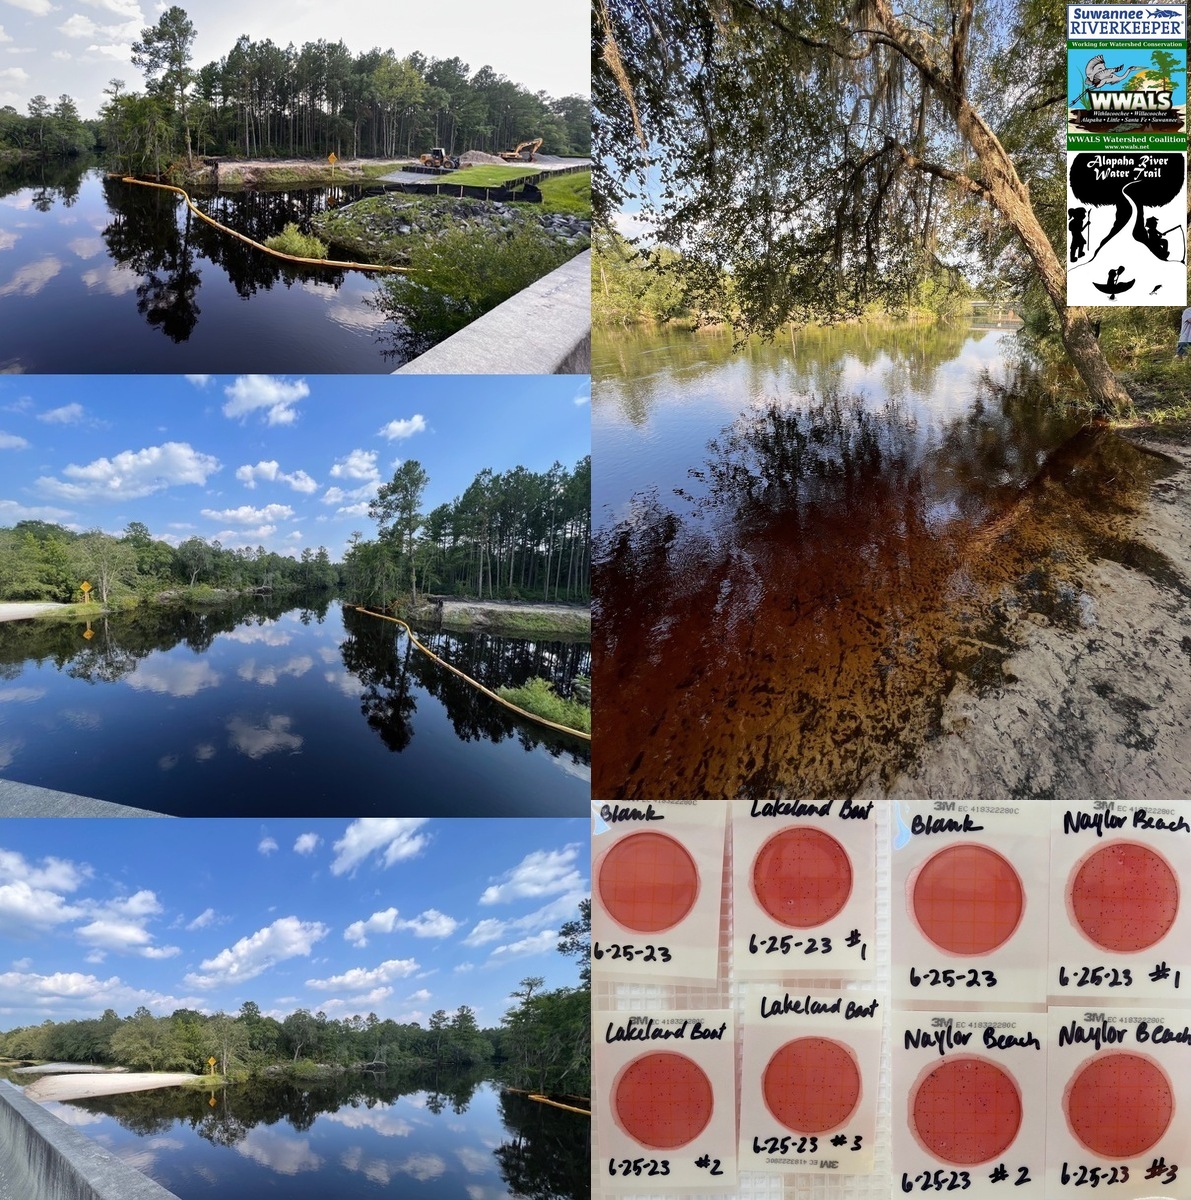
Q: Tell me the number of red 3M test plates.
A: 8